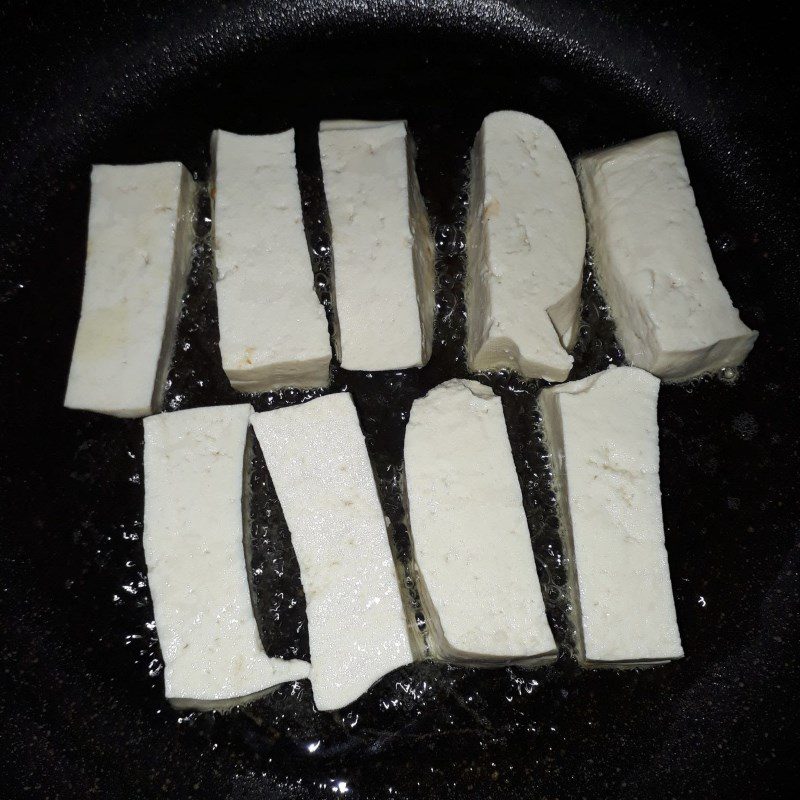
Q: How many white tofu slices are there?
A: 9